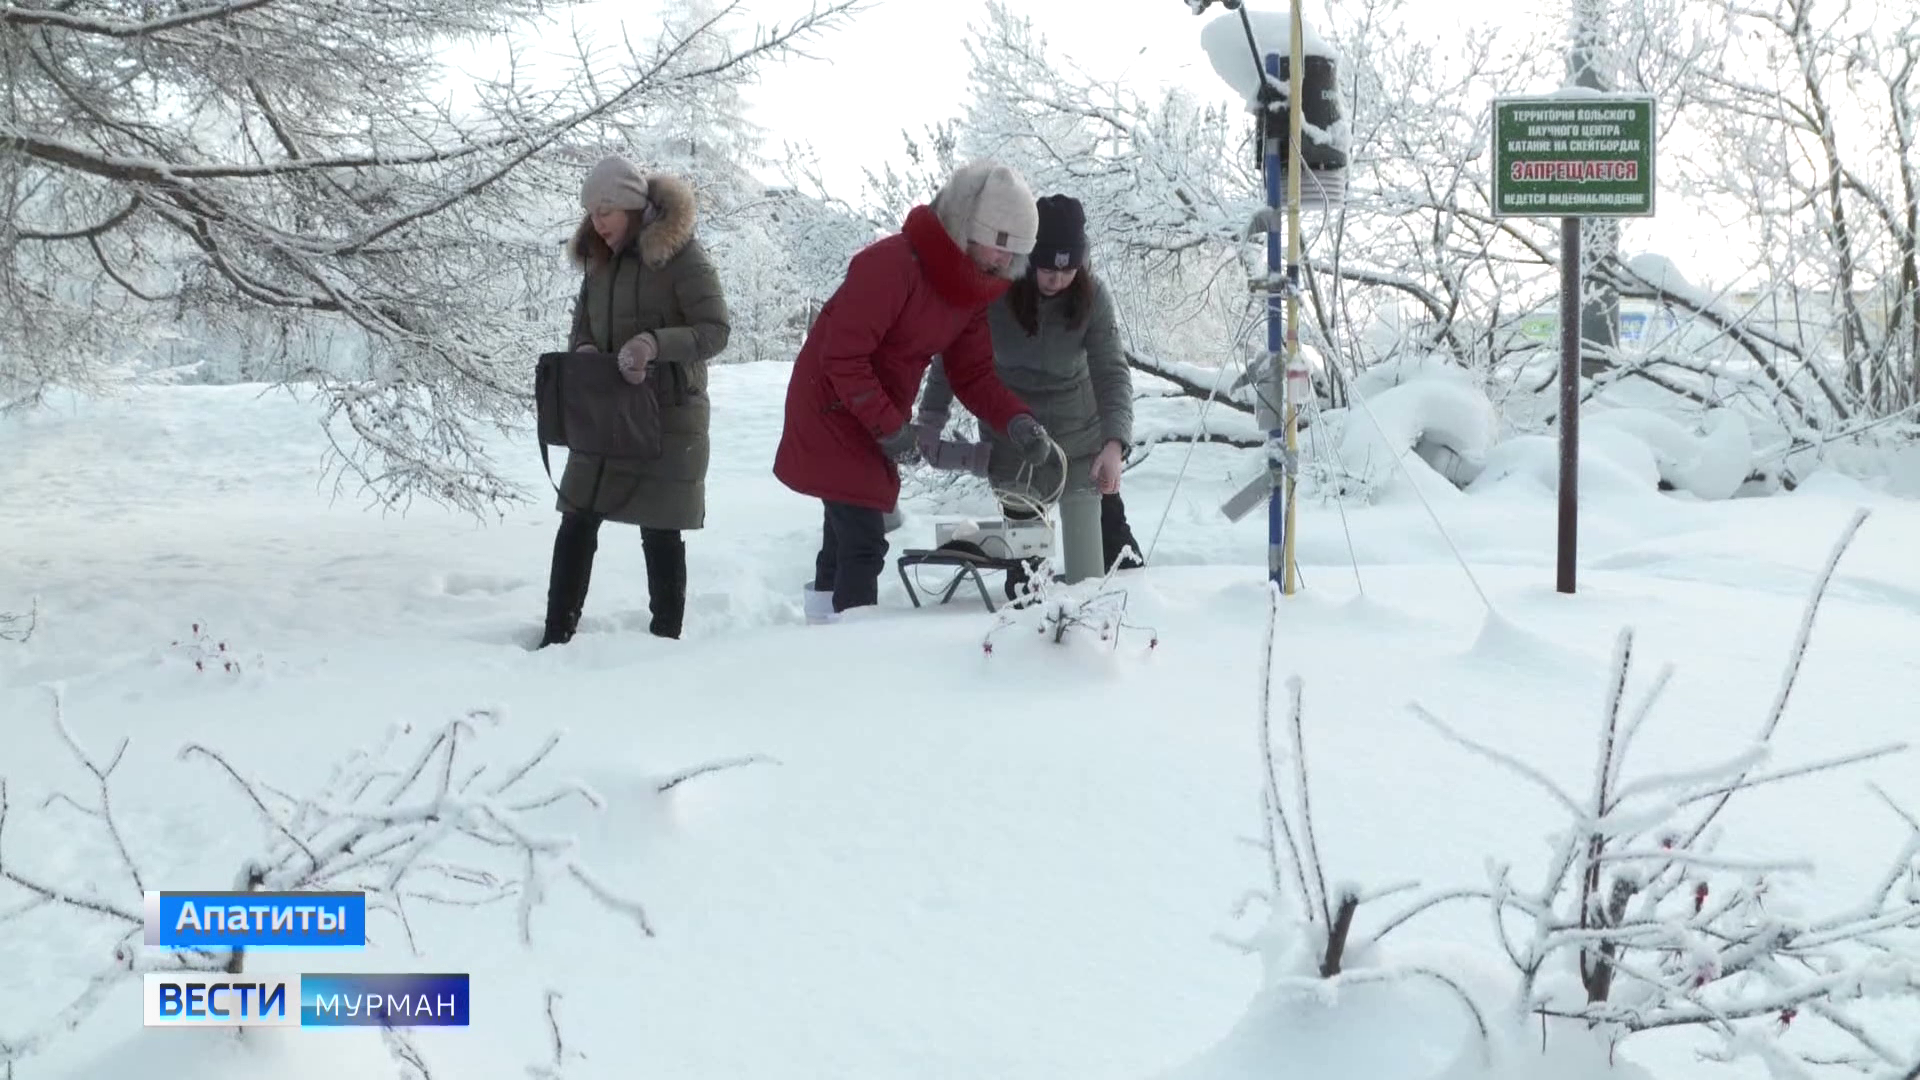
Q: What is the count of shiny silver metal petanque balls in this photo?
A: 0